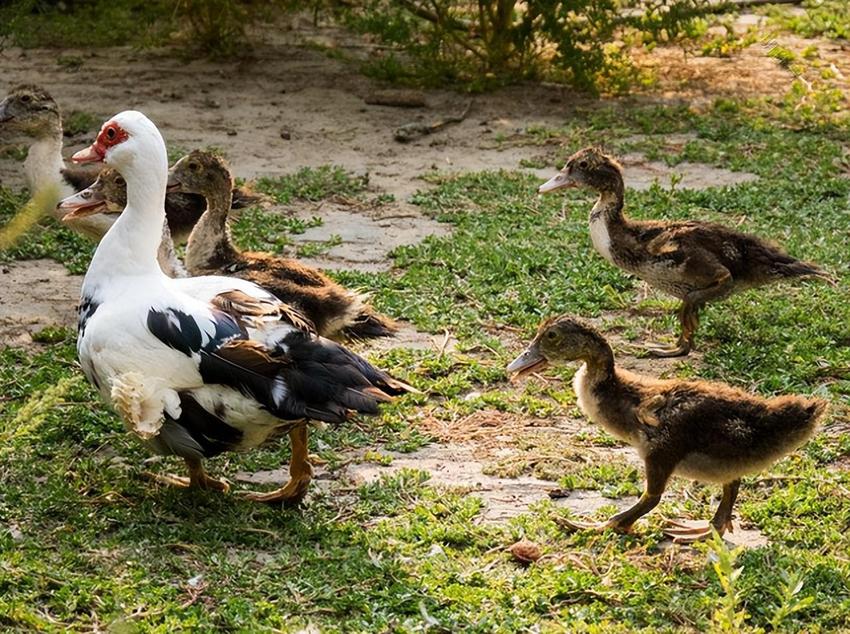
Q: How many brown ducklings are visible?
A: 5